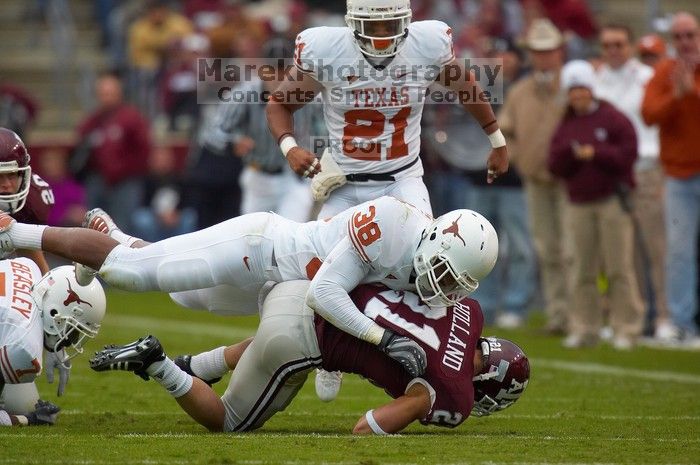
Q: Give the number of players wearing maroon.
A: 2